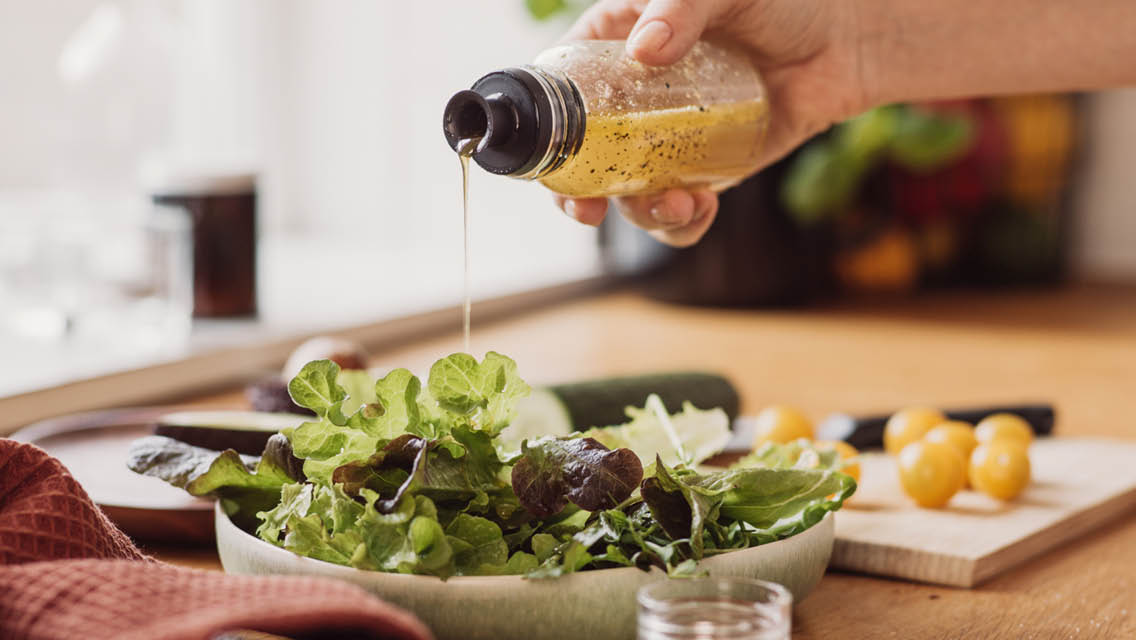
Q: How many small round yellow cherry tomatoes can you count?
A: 7